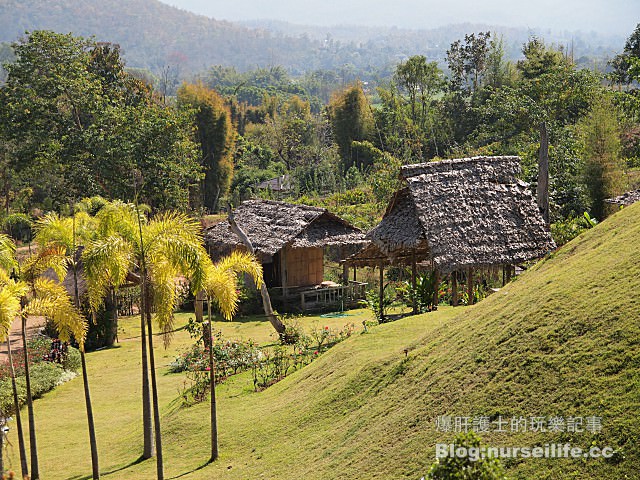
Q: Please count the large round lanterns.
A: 0